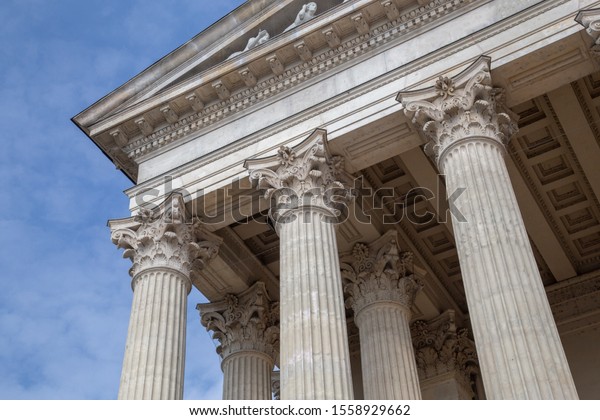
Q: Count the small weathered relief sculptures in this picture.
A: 2